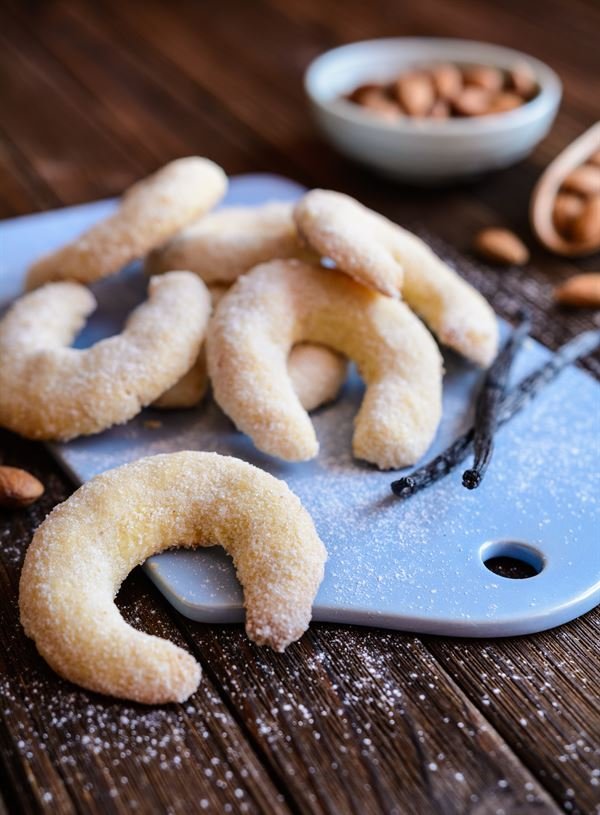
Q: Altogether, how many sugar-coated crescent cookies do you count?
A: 7